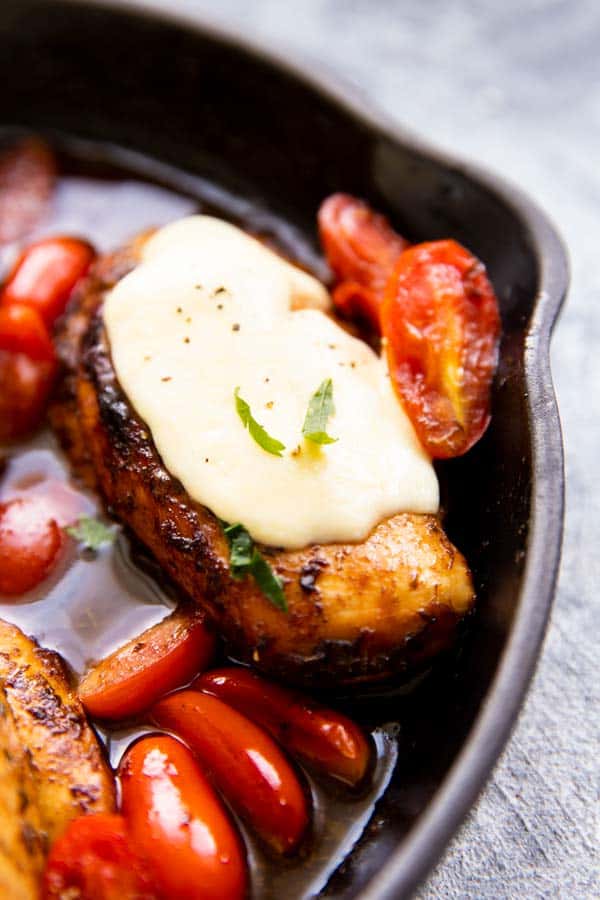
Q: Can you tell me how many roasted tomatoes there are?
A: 11